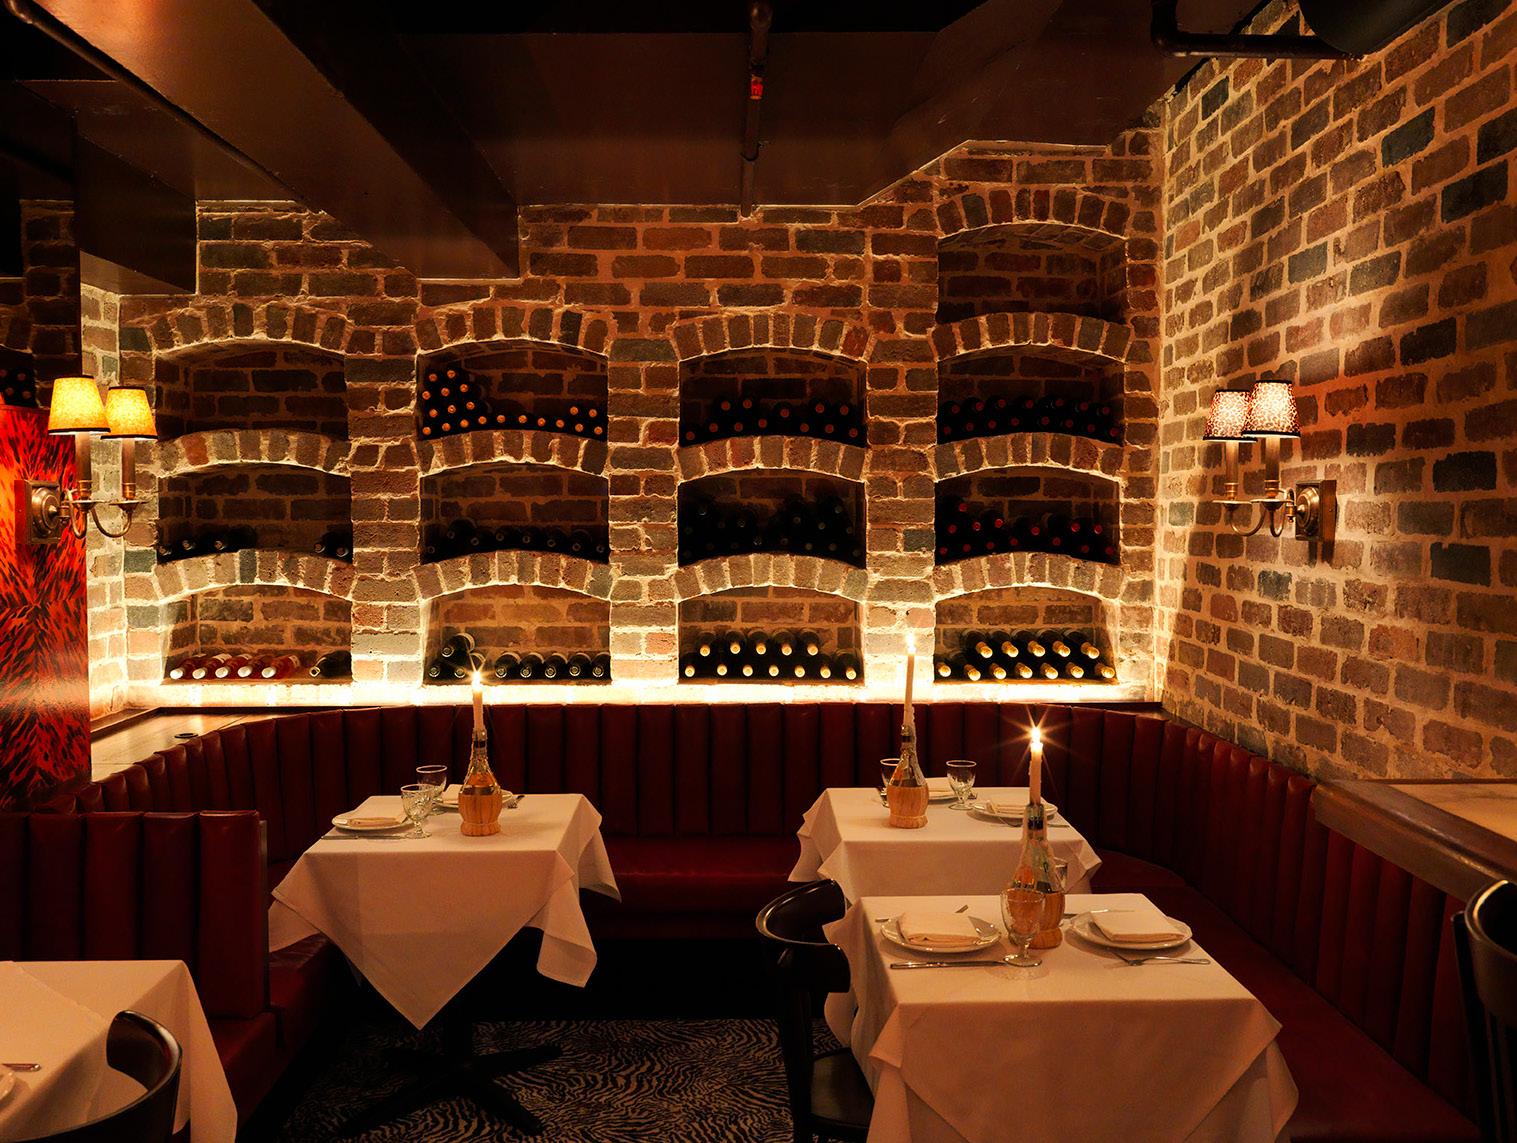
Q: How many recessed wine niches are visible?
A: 13